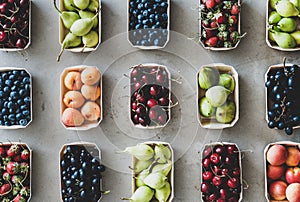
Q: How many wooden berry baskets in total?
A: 15